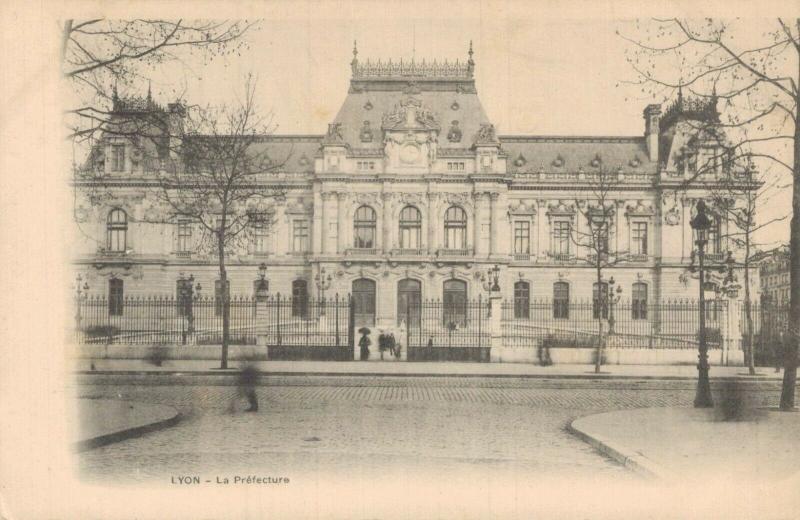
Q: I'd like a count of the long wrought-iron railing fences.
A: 2